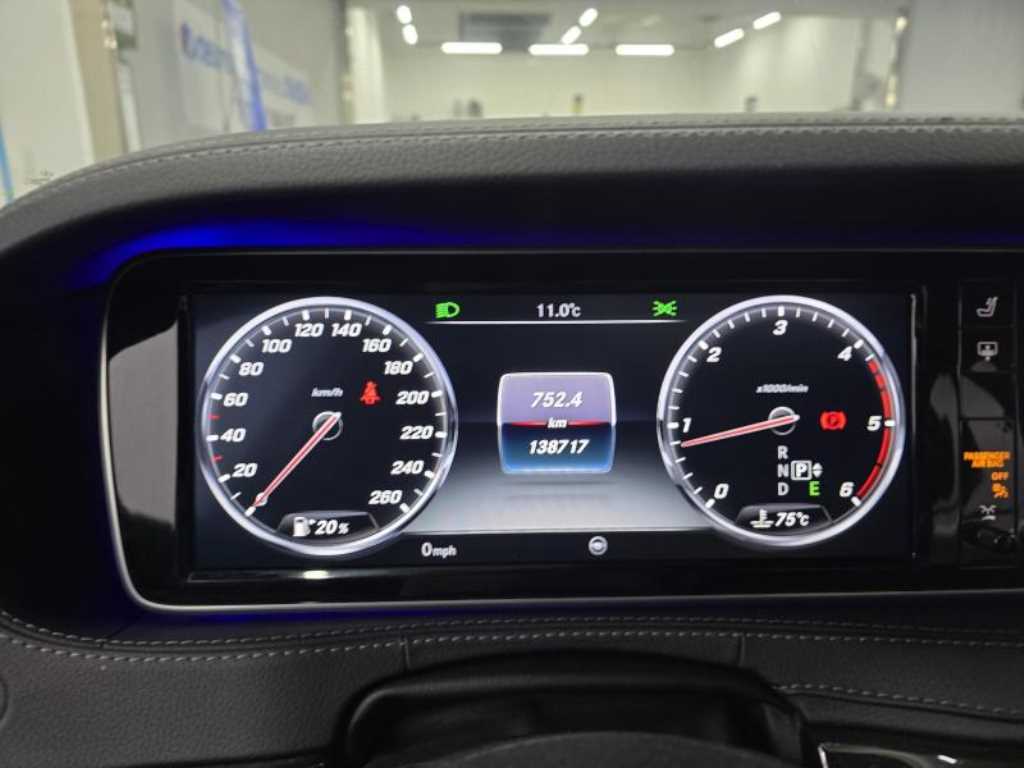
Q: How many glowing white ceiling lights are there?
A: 9